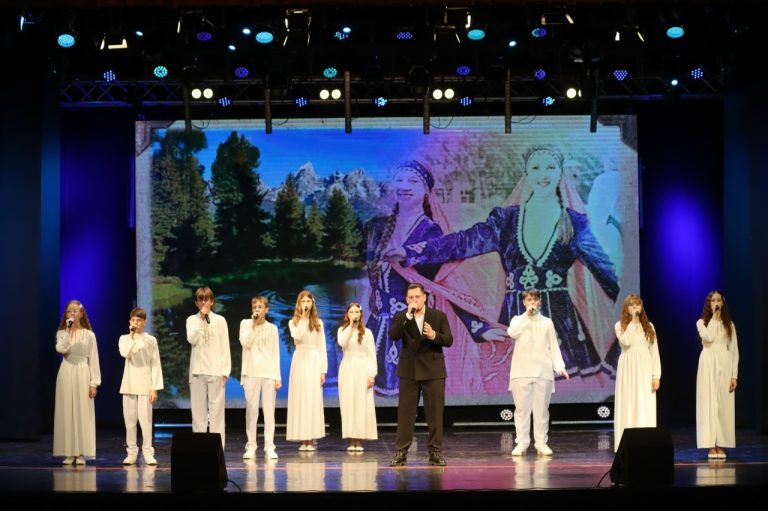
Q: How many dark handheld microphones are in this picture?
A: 10